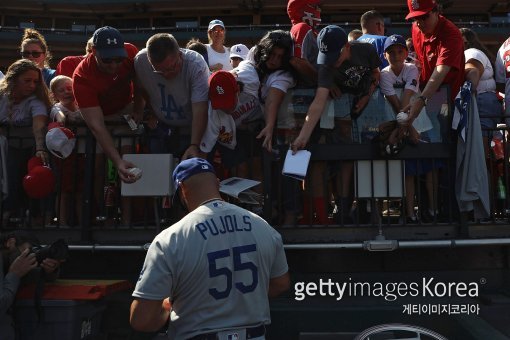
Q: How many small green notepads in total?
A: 0